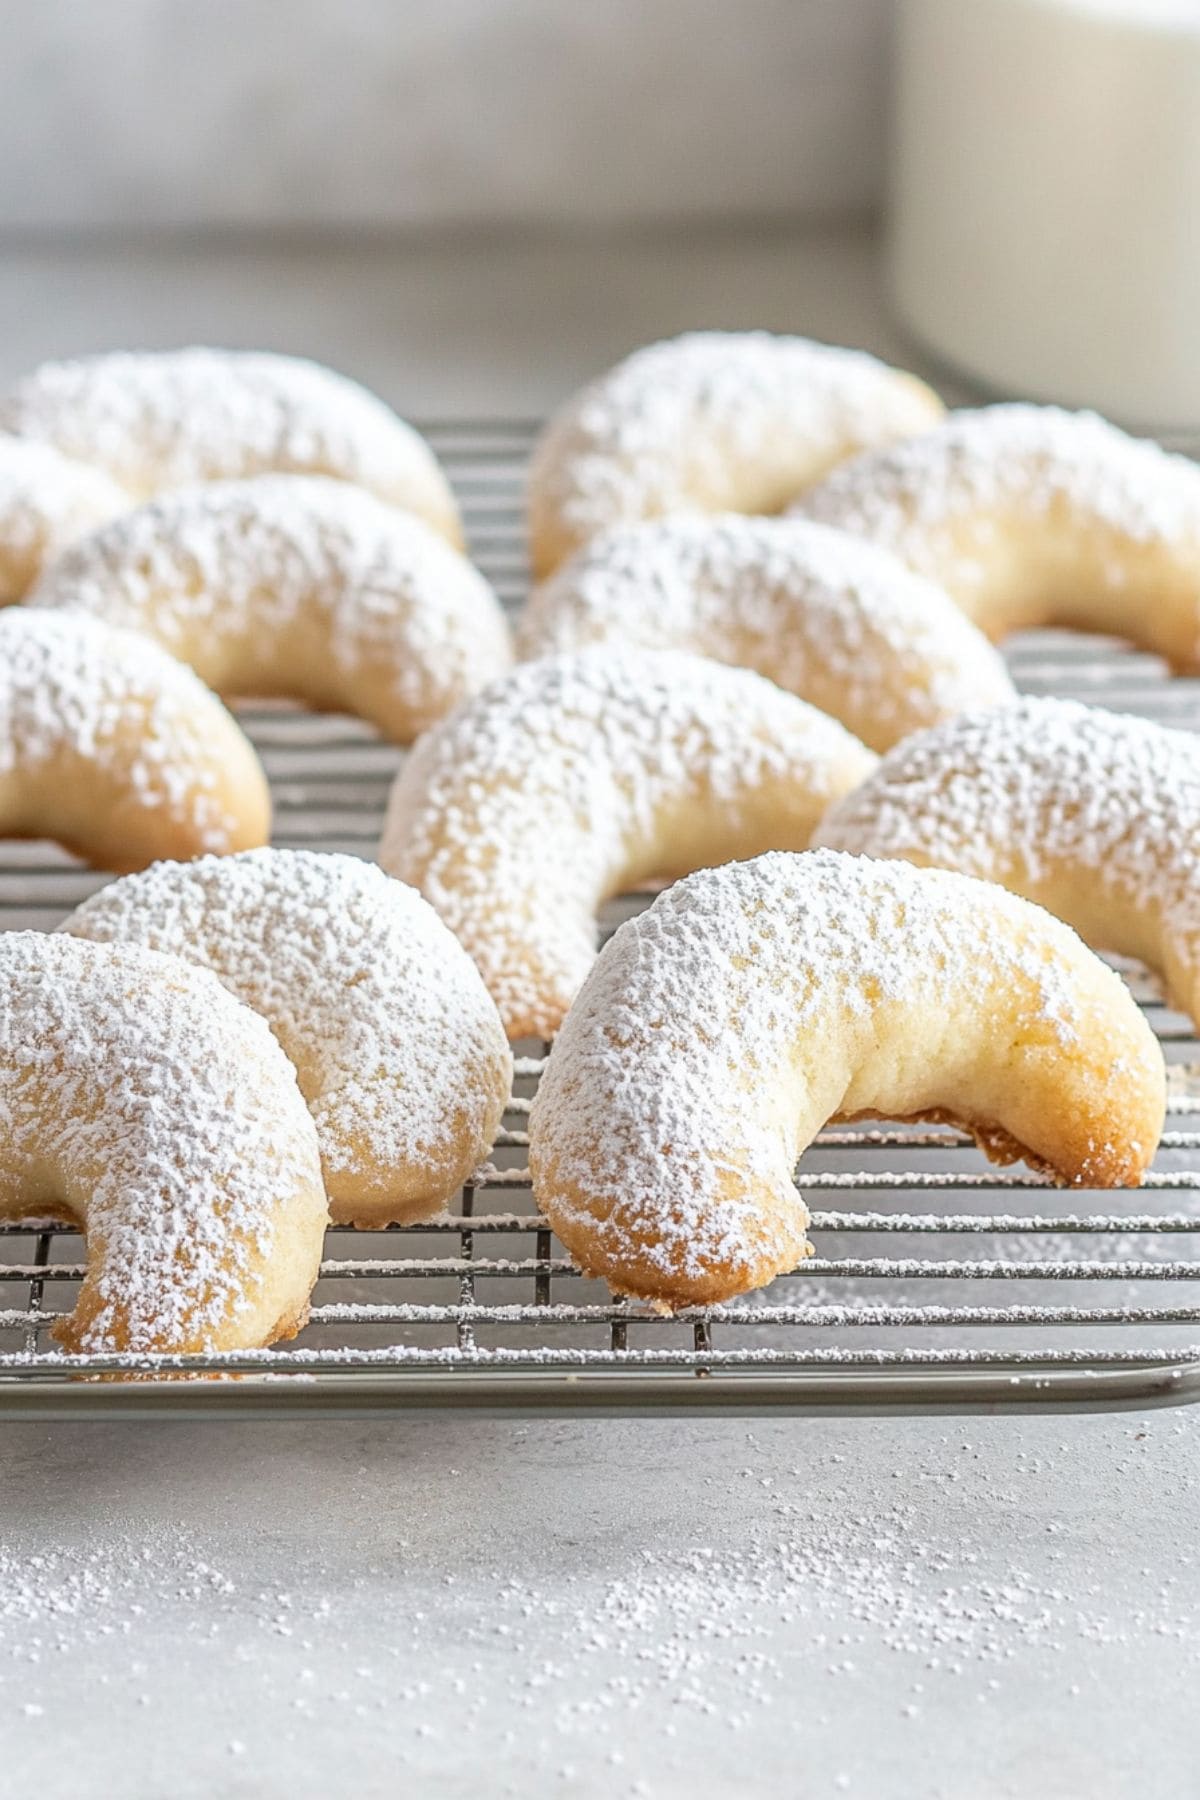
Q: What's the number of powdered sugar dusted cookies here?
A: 12